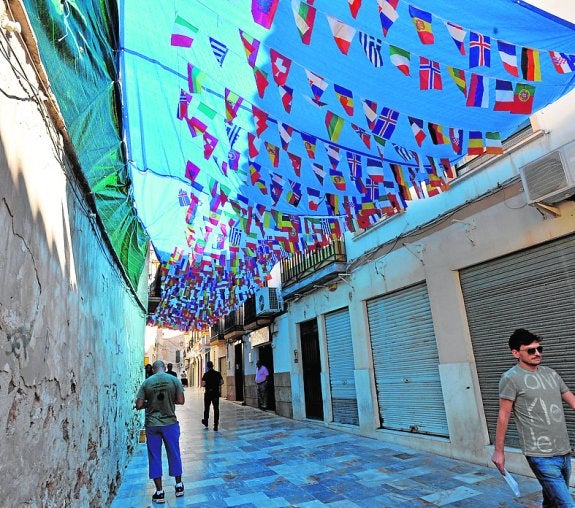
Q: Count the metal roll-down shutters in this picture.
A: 3